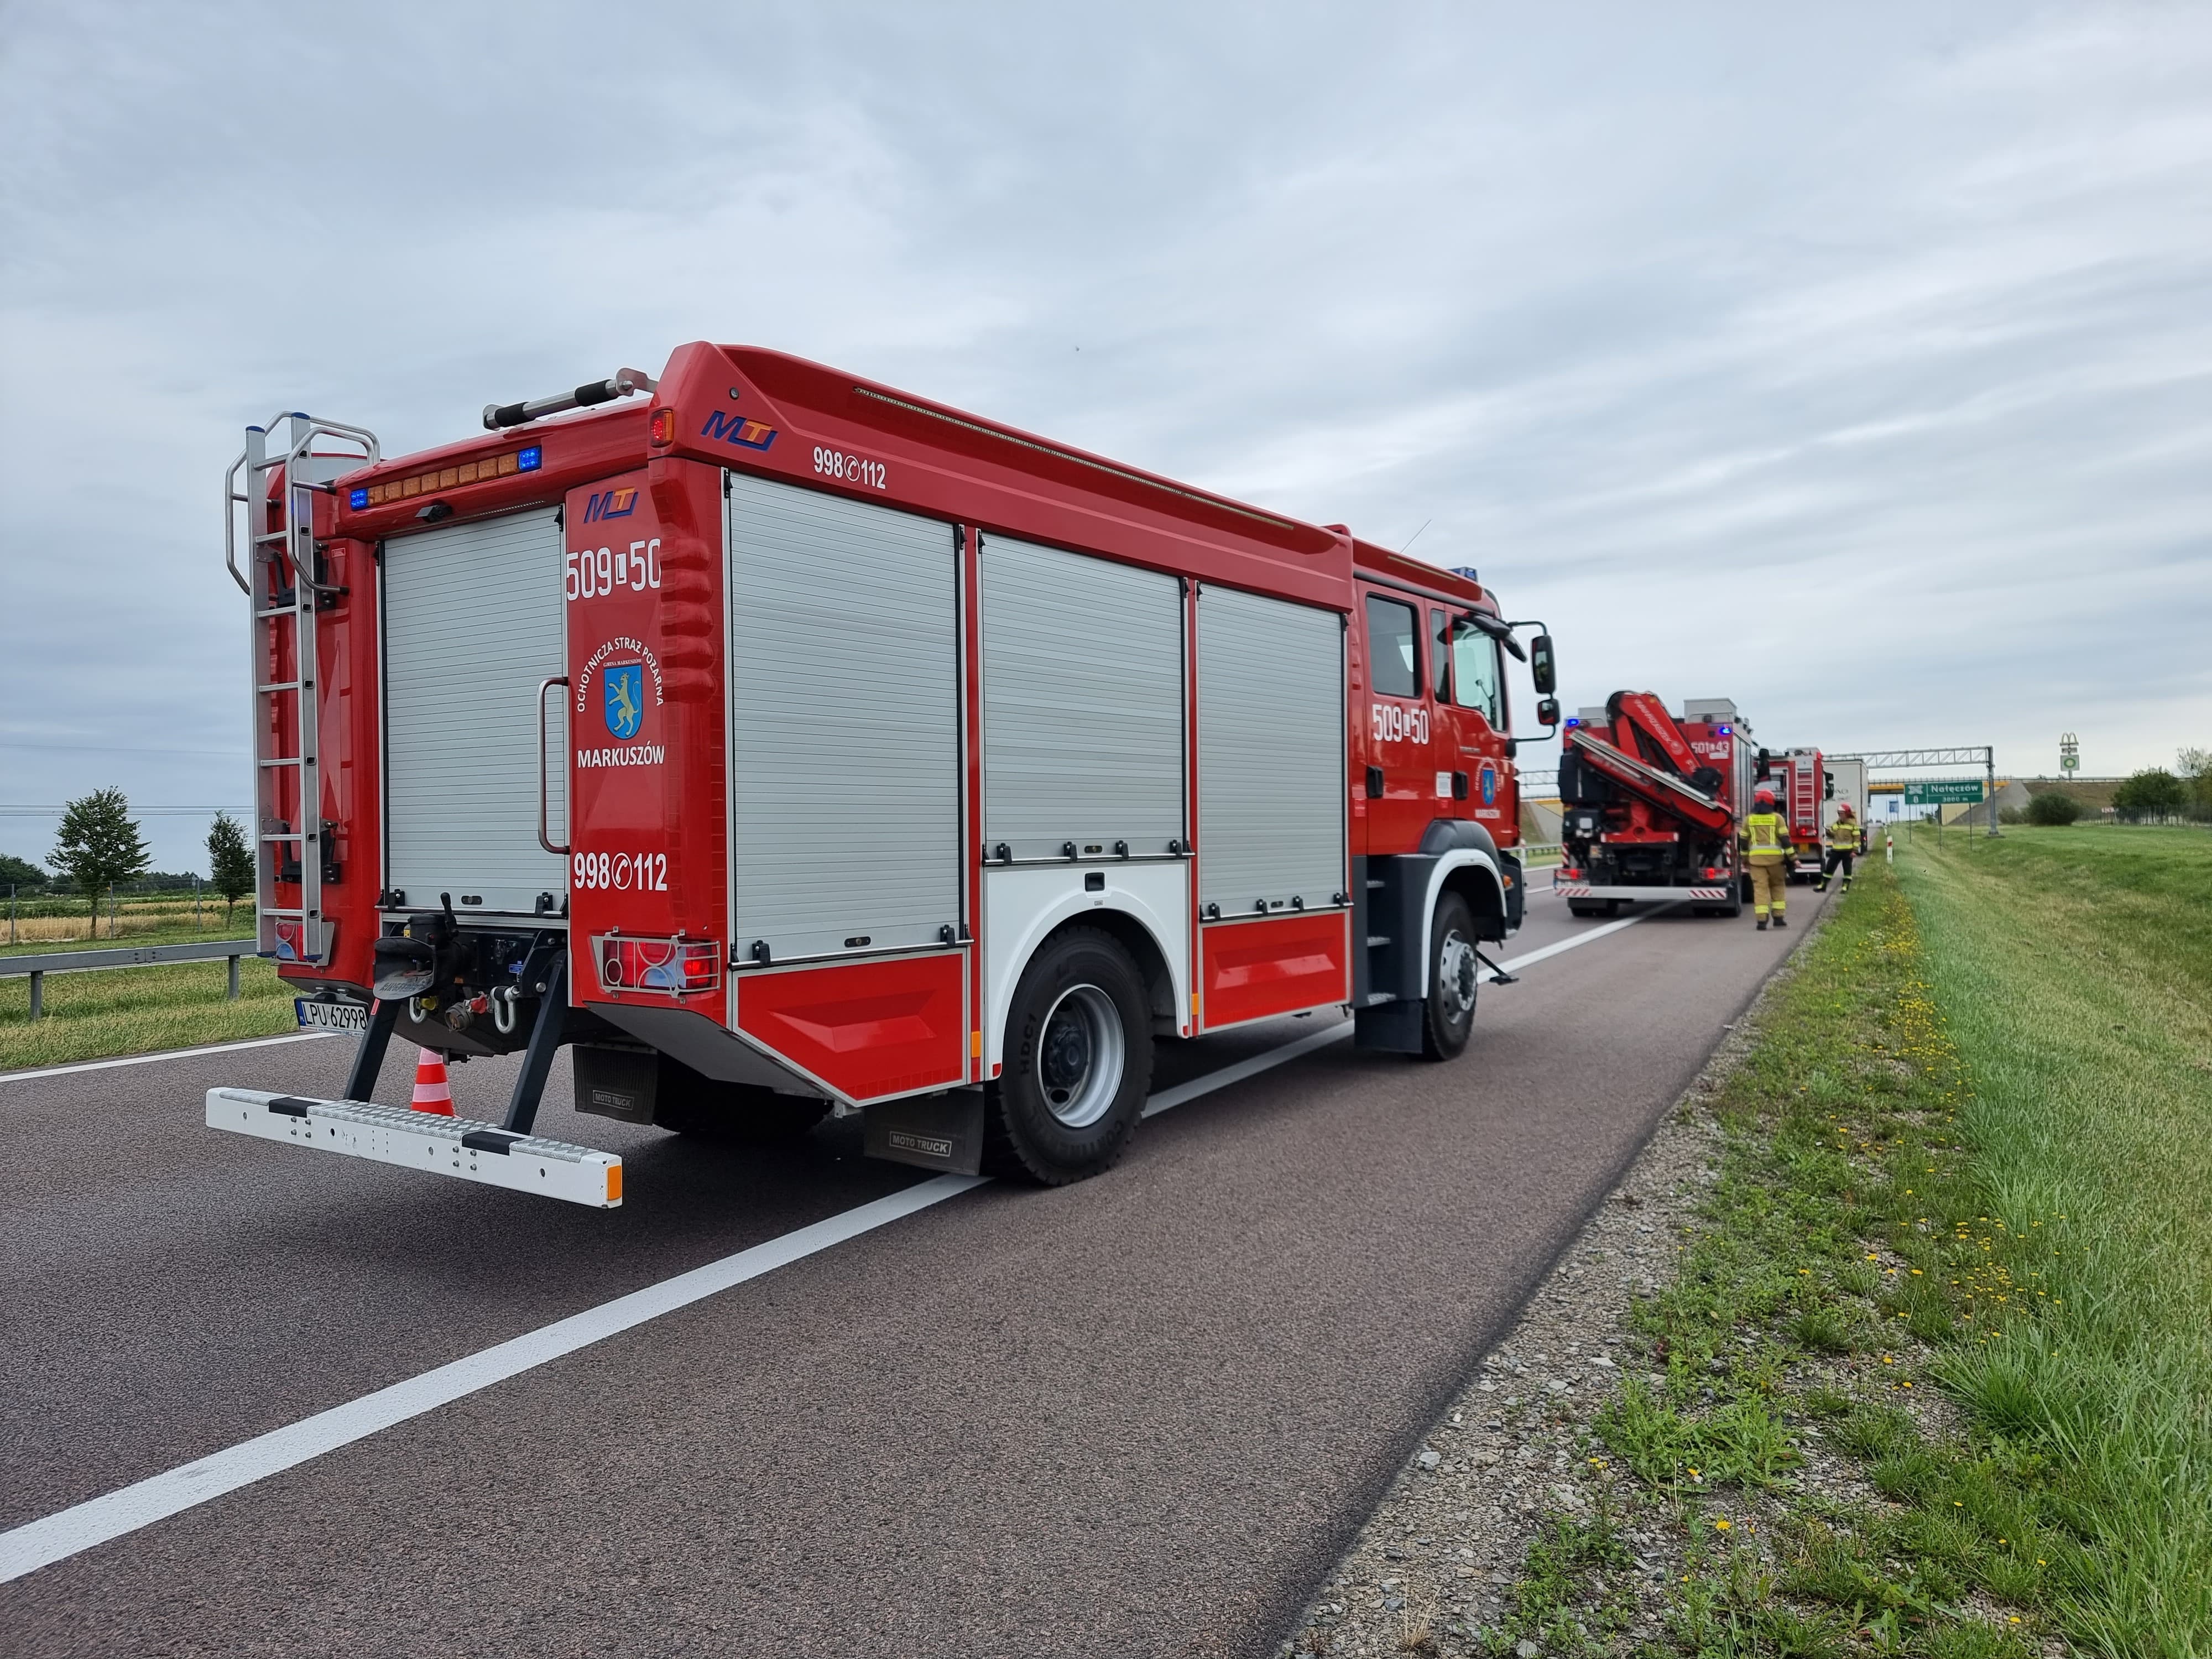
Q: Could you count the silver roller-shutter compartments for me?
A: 4